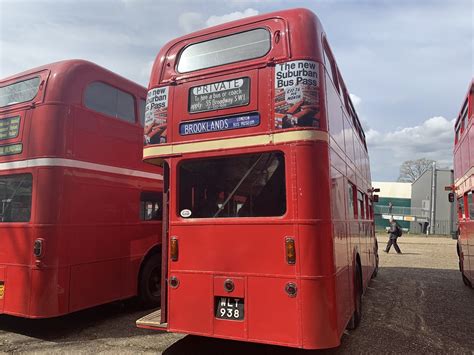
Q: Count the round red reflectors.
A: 3